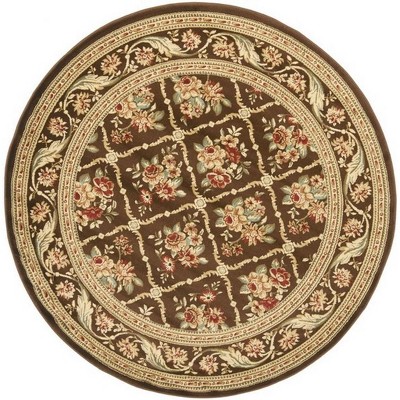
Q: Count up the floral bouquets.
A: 12